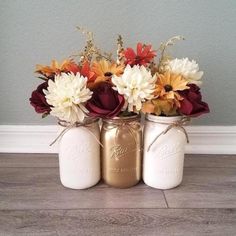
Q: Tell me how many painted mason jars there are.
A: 3